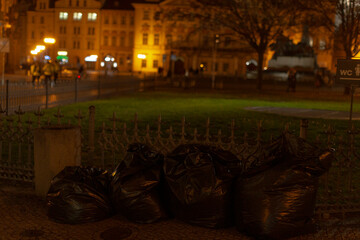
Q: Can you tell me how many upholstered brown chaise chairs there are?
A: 0